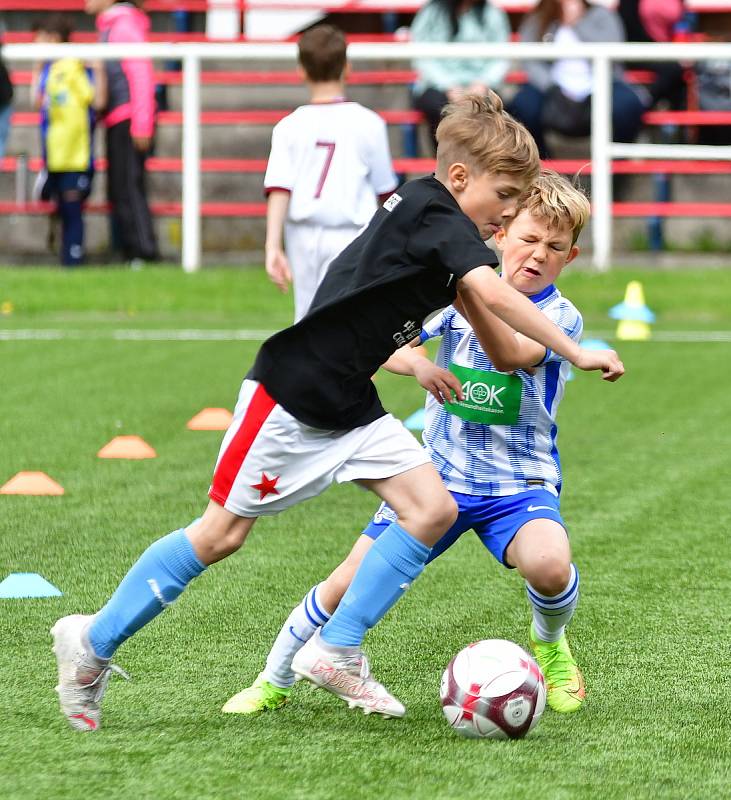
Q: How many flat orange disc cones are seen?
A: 3